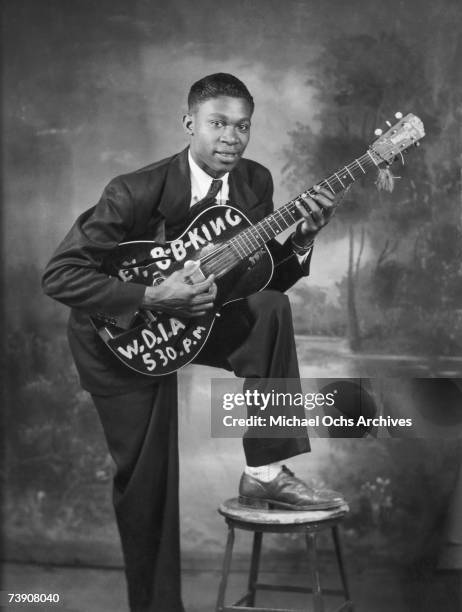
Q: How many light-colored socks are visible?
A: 1